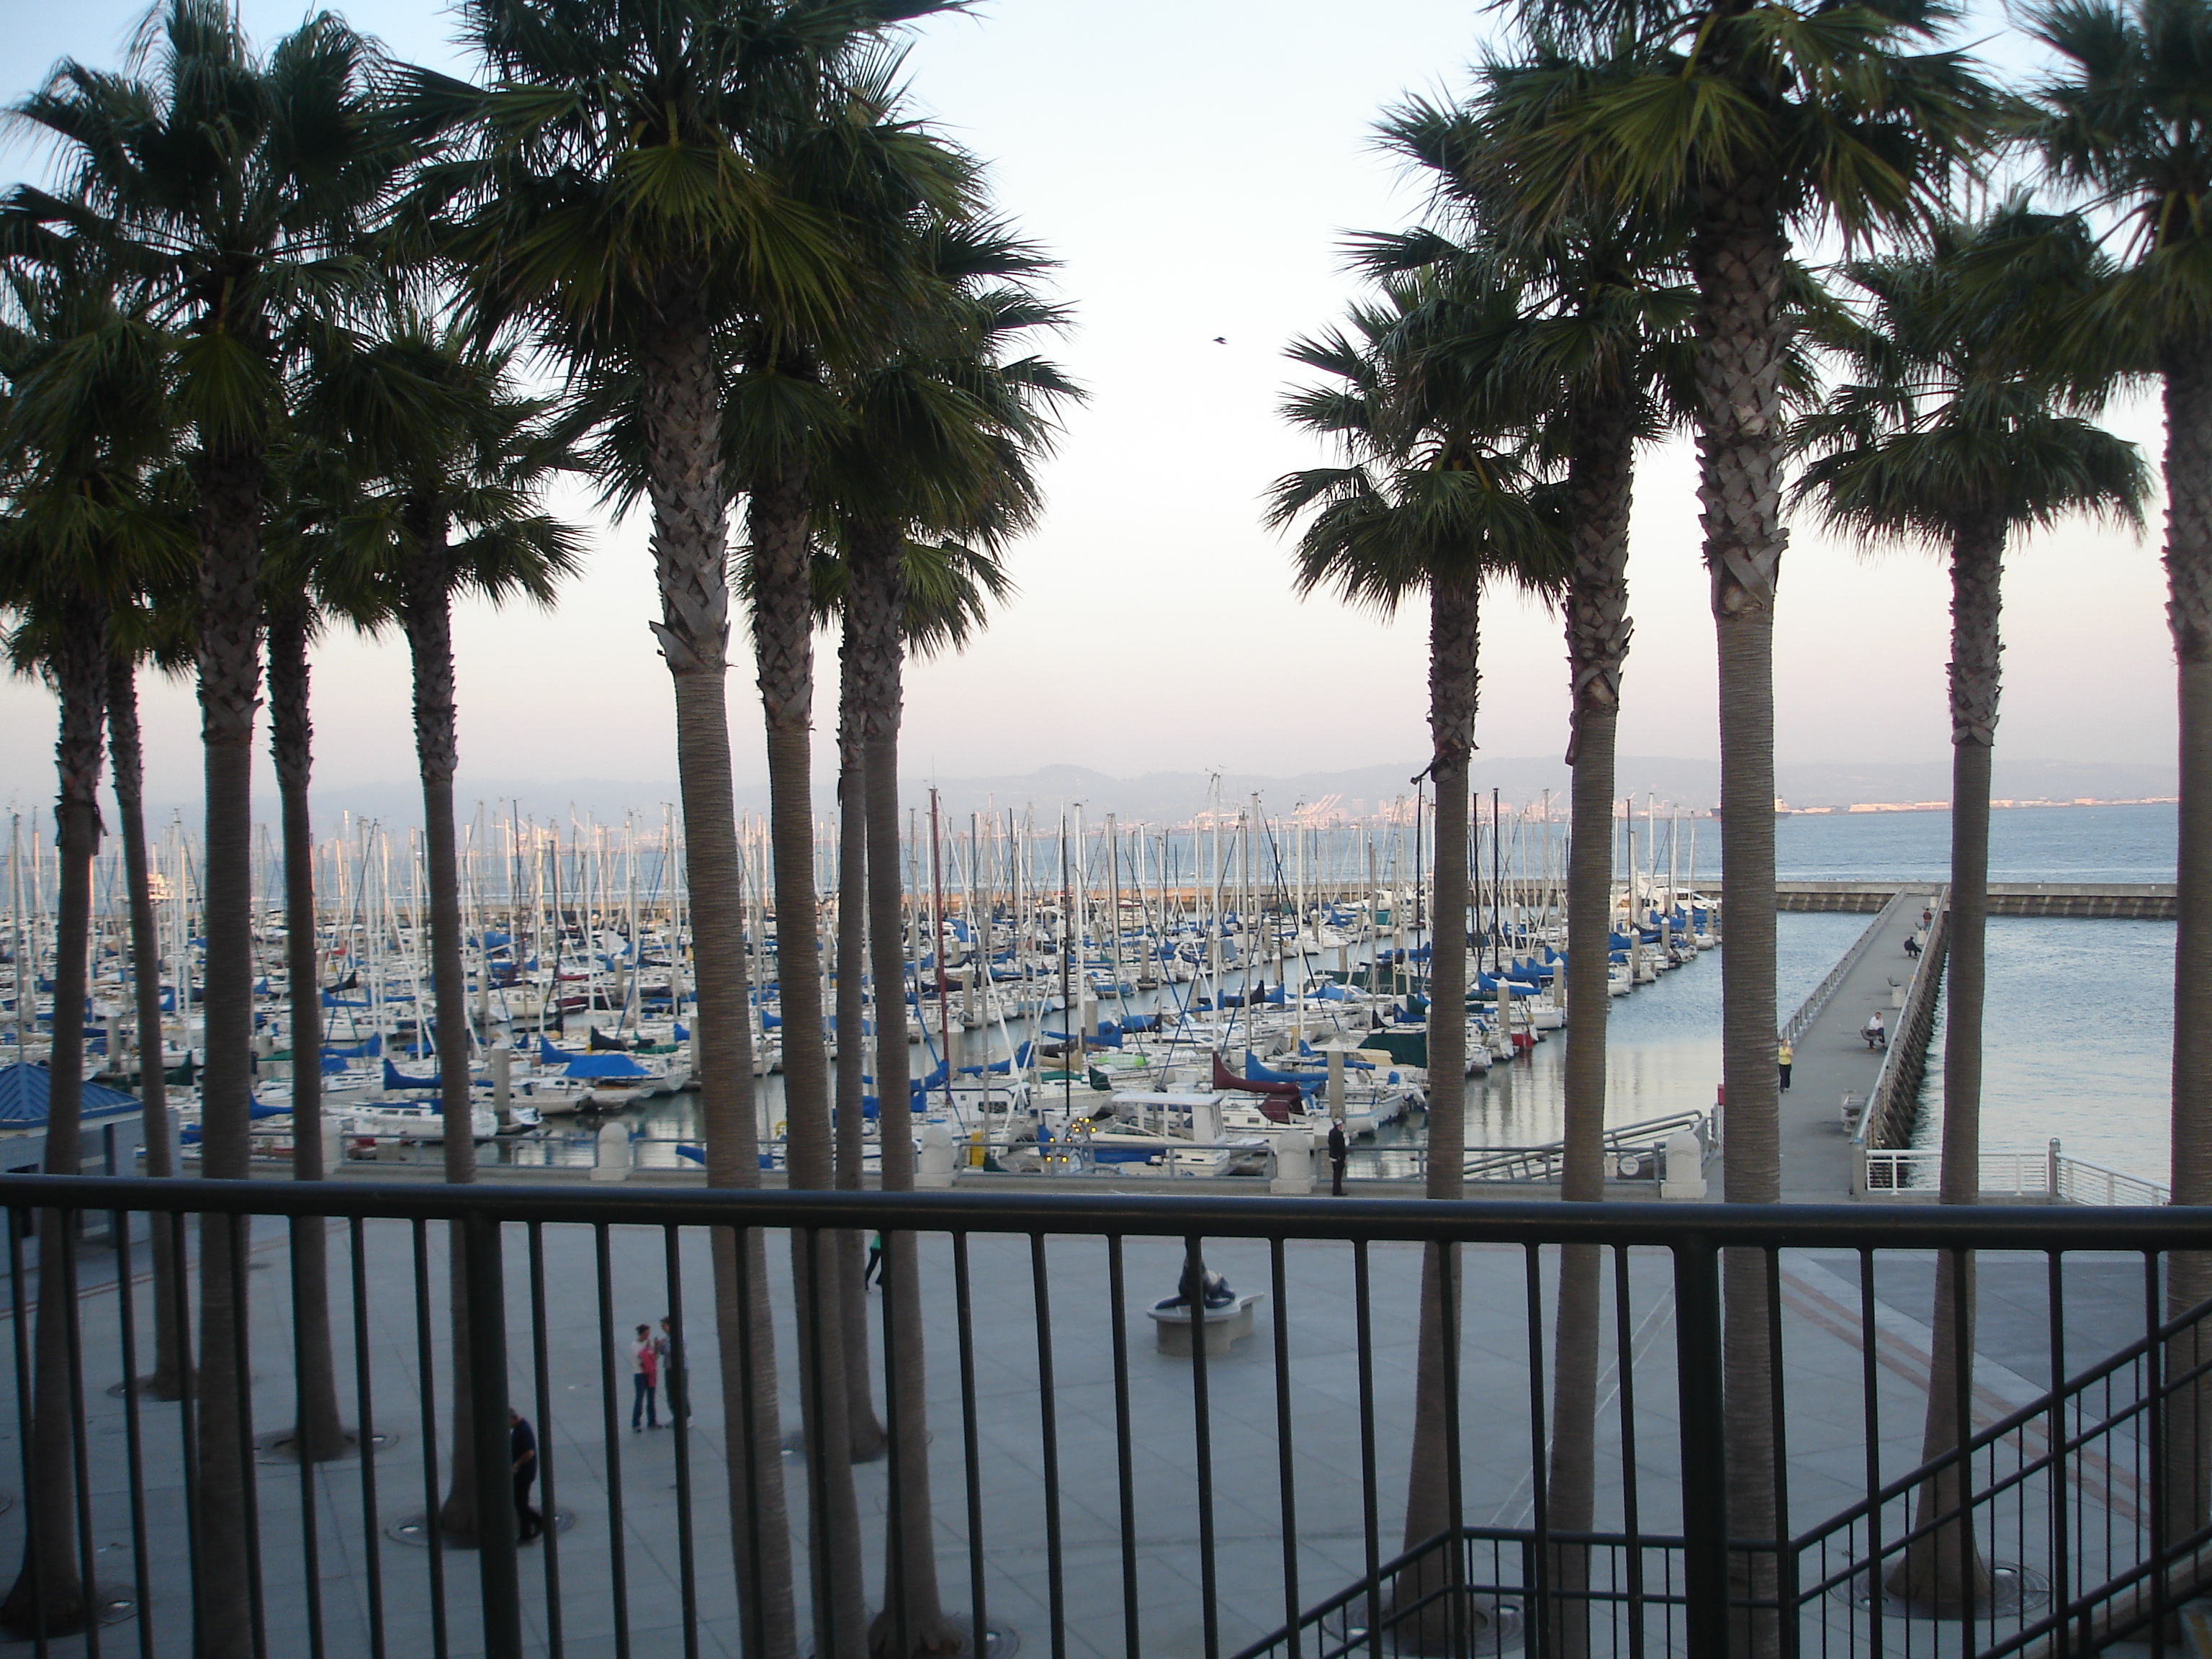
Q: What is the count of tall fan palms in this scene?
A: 14